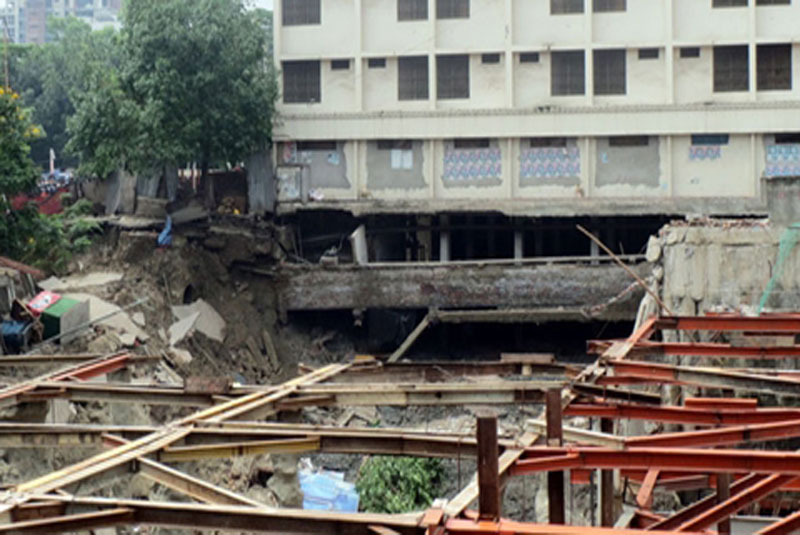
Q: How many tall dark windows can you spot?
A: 14